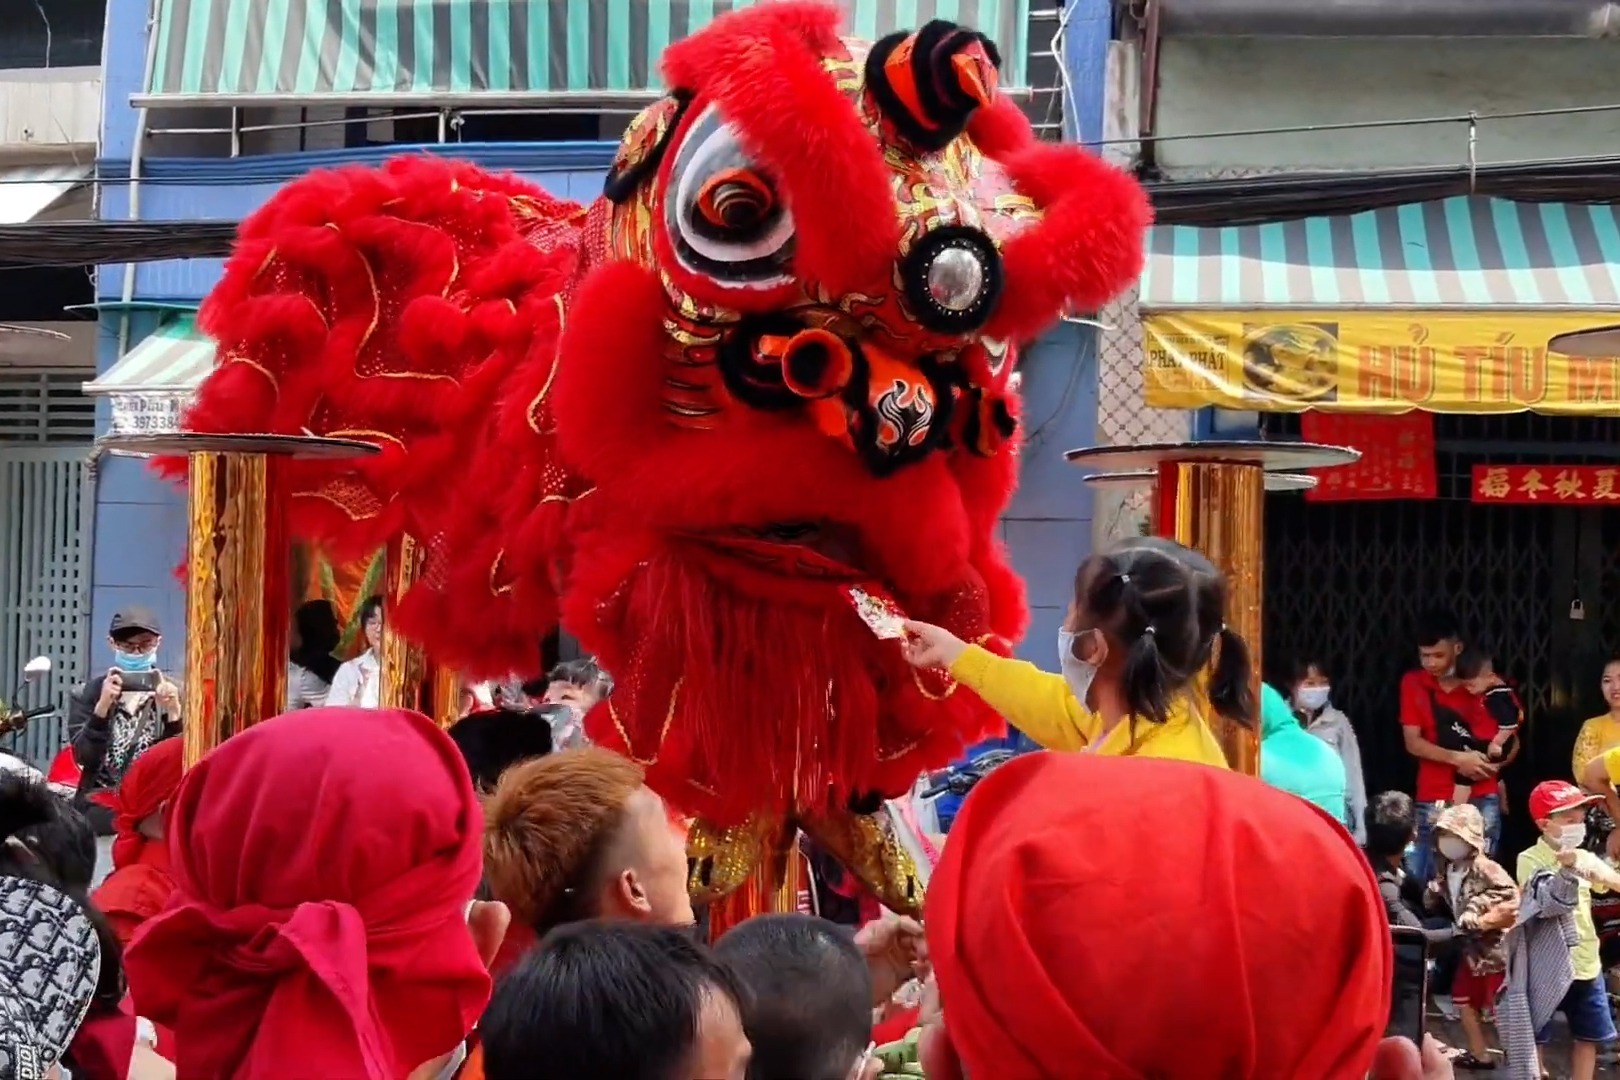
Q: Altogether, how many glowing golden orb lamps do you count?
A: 0